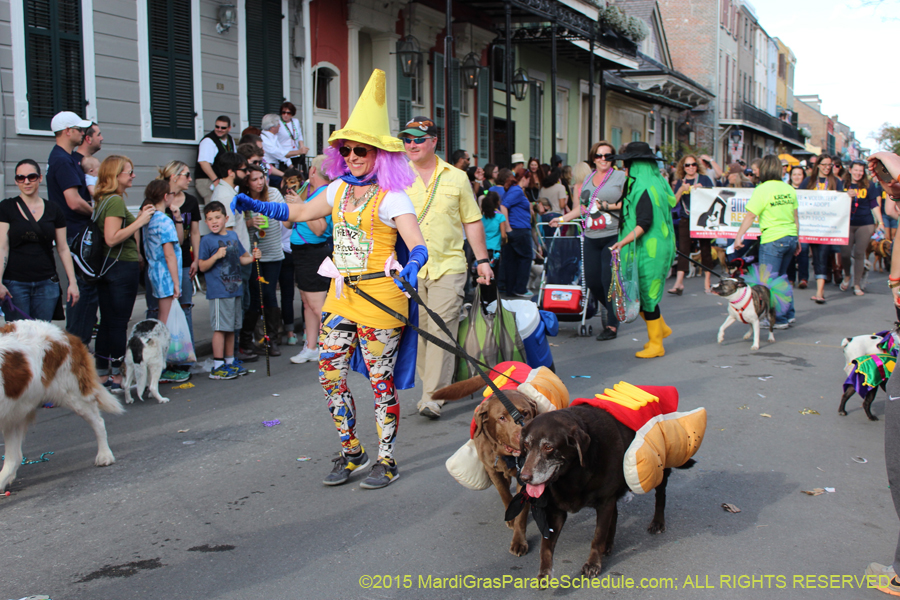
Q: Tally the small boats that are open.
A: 0